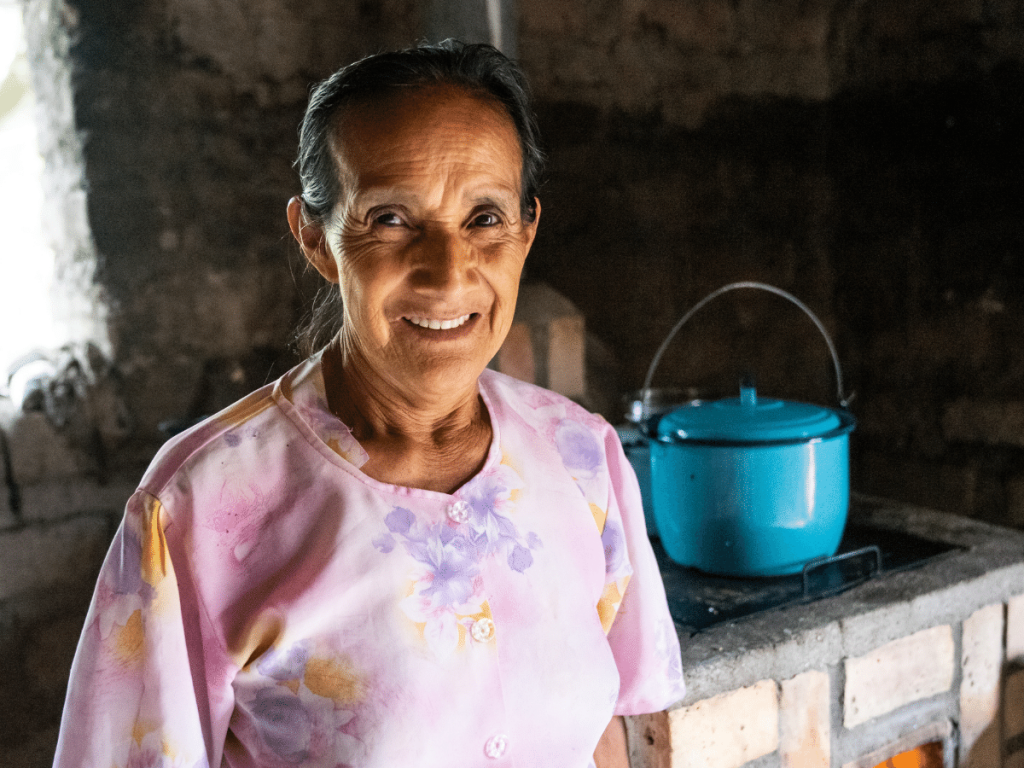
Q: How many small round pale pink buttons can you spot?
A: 3